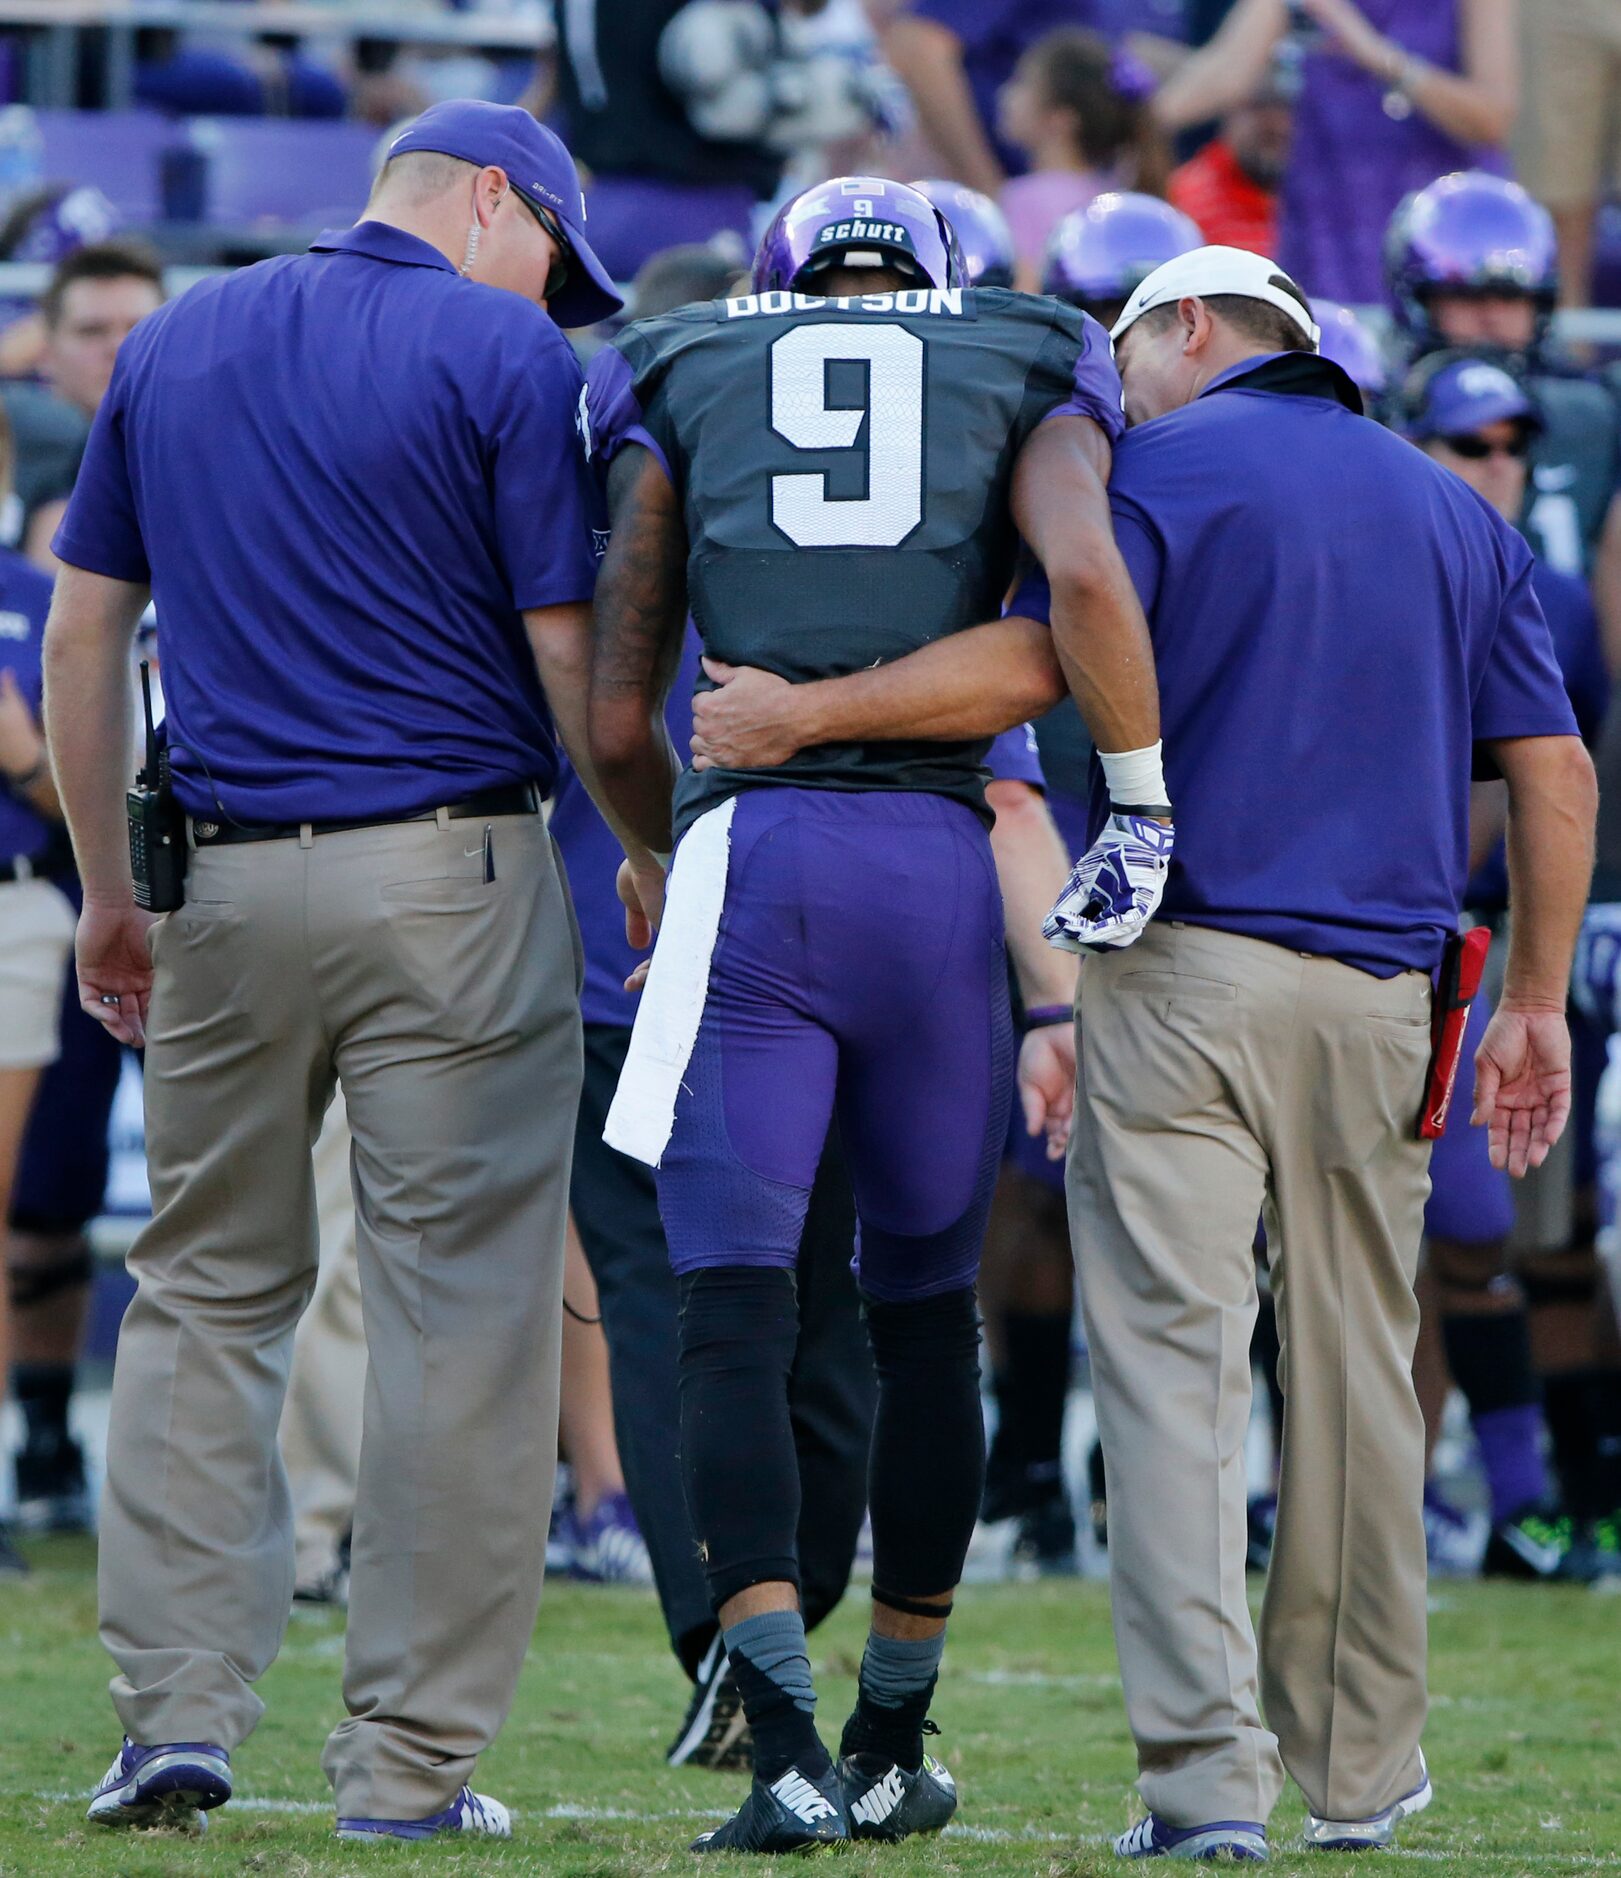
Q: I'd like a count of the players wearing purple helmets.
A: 5